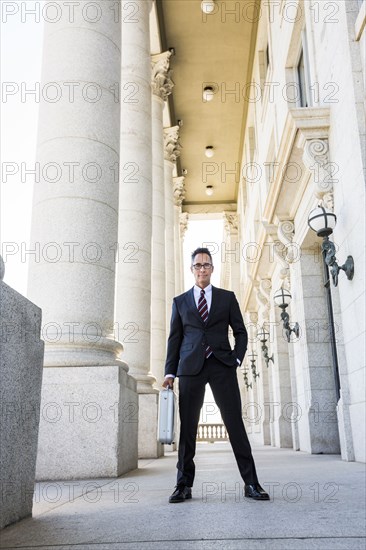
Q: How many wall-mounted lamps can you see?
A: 5